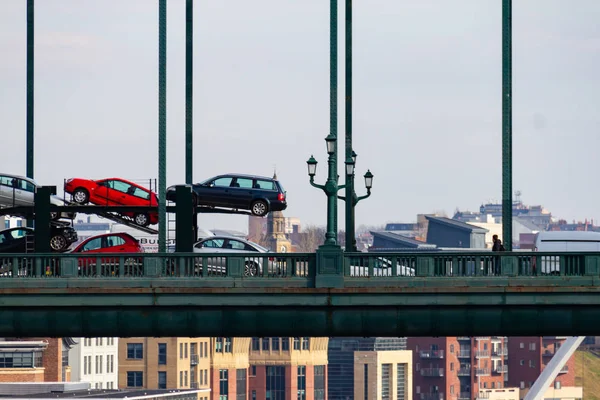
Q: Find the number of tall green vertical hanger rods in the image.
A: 6